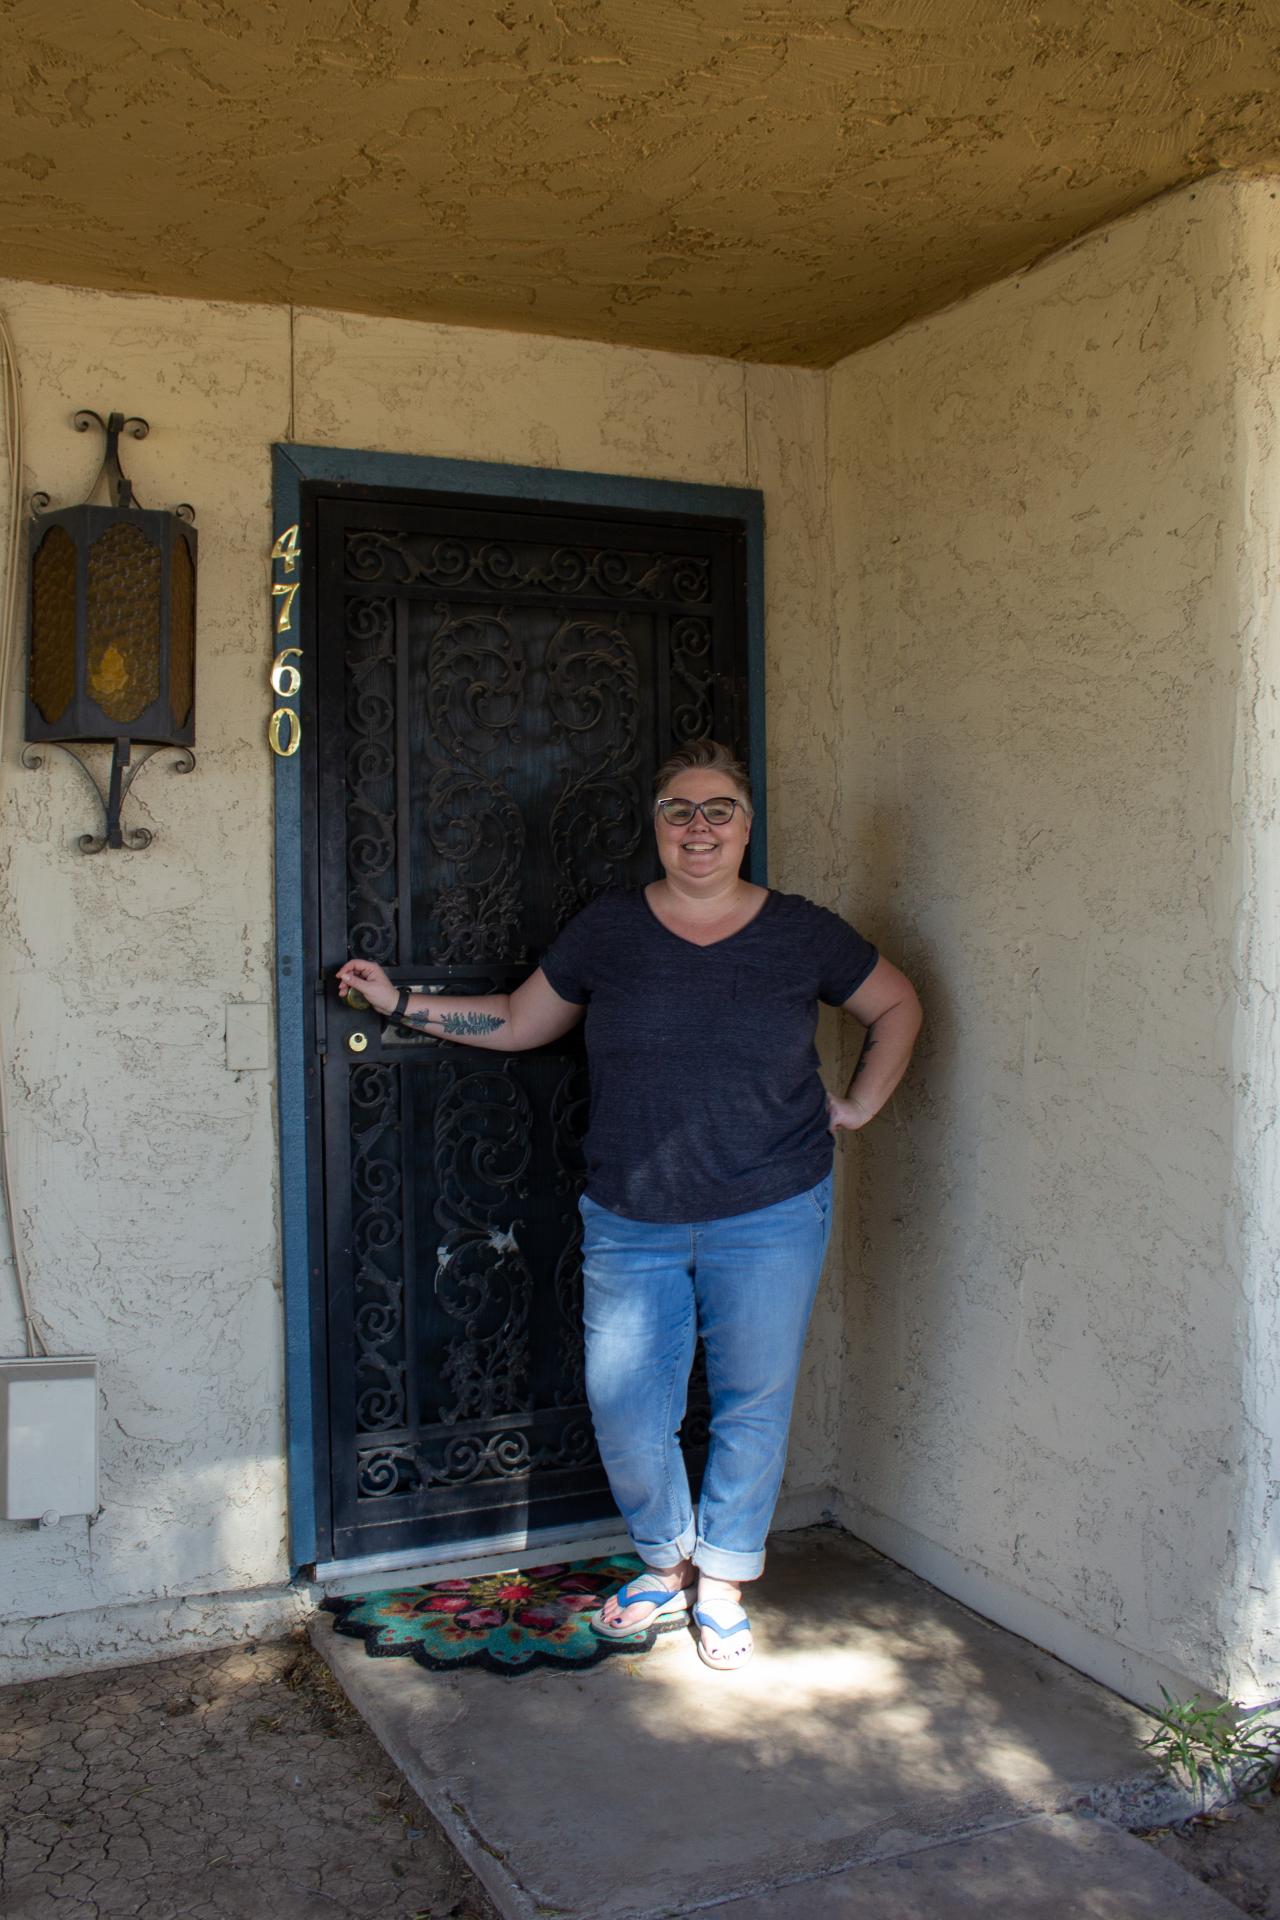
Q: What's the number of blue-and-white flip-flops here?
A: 2